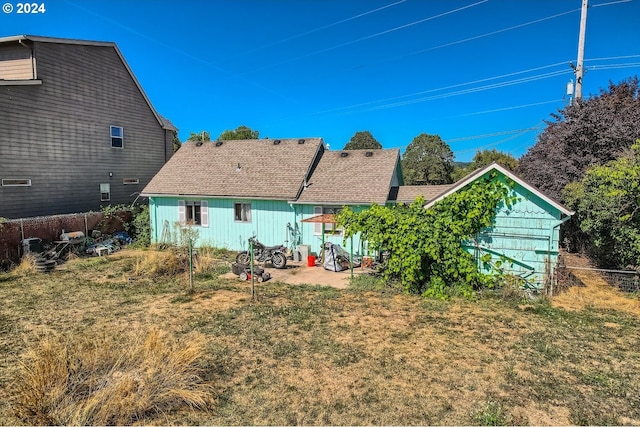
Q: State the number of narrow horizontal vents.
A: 2